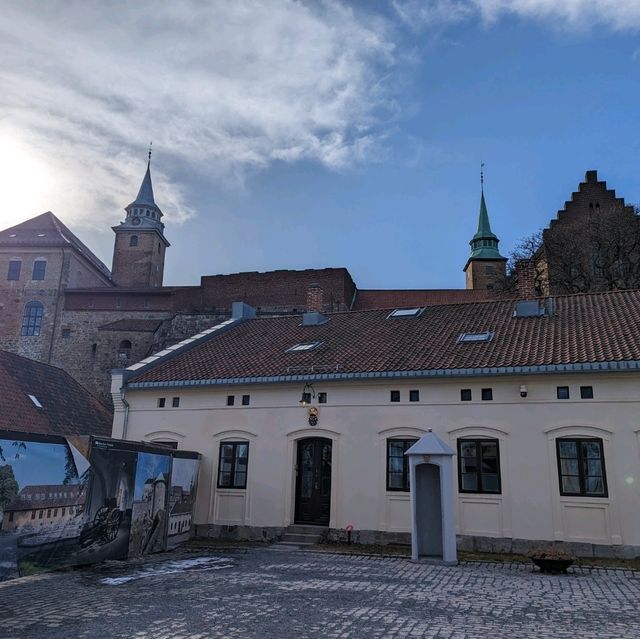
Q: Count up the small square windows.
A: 12